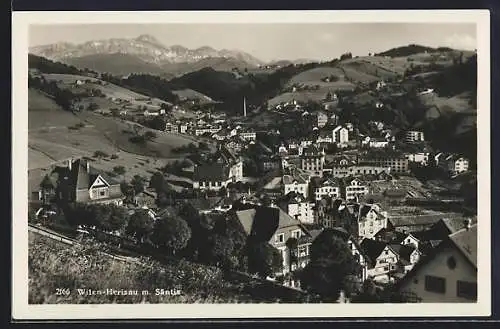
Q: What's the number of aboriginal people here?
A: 0